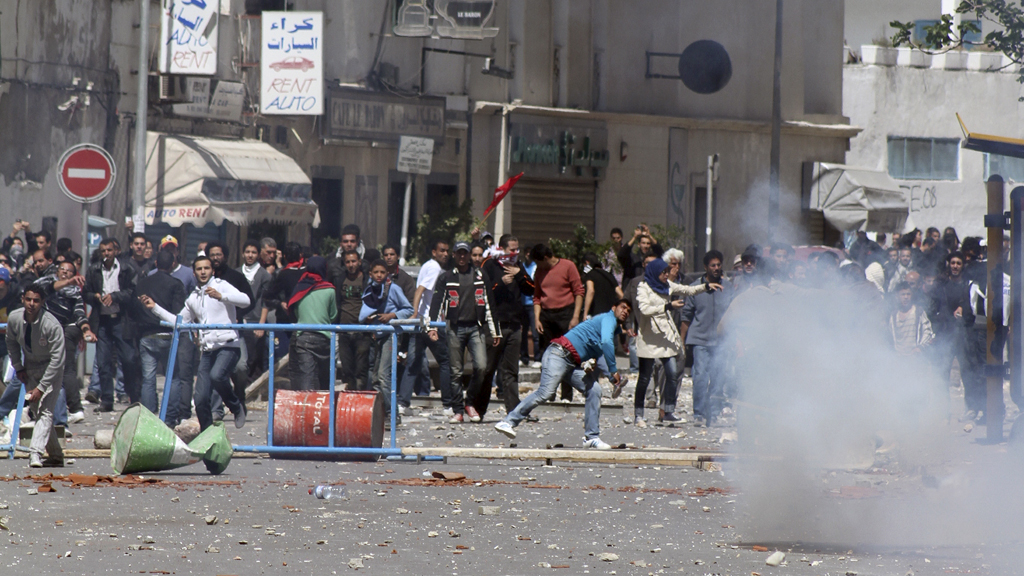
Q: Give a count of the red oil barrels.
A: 1